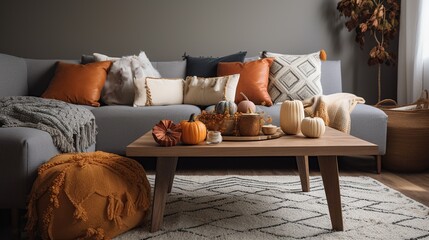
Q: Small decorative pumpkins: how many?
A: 6